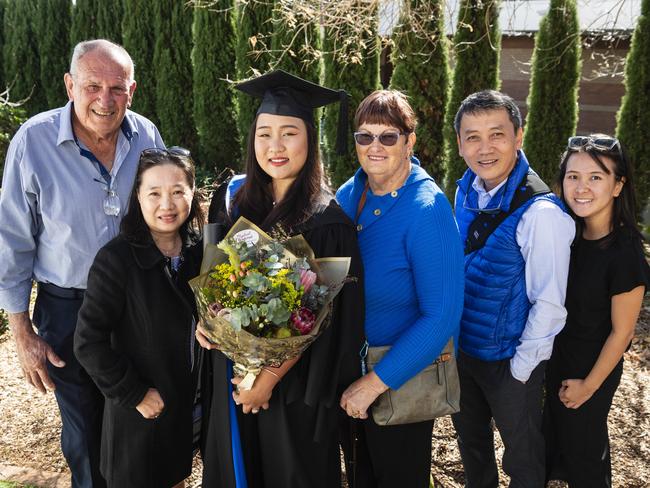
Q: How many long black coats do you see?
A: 1